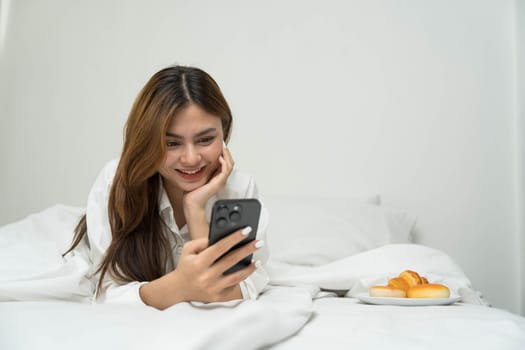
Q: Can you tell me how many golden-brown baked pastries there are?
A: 3